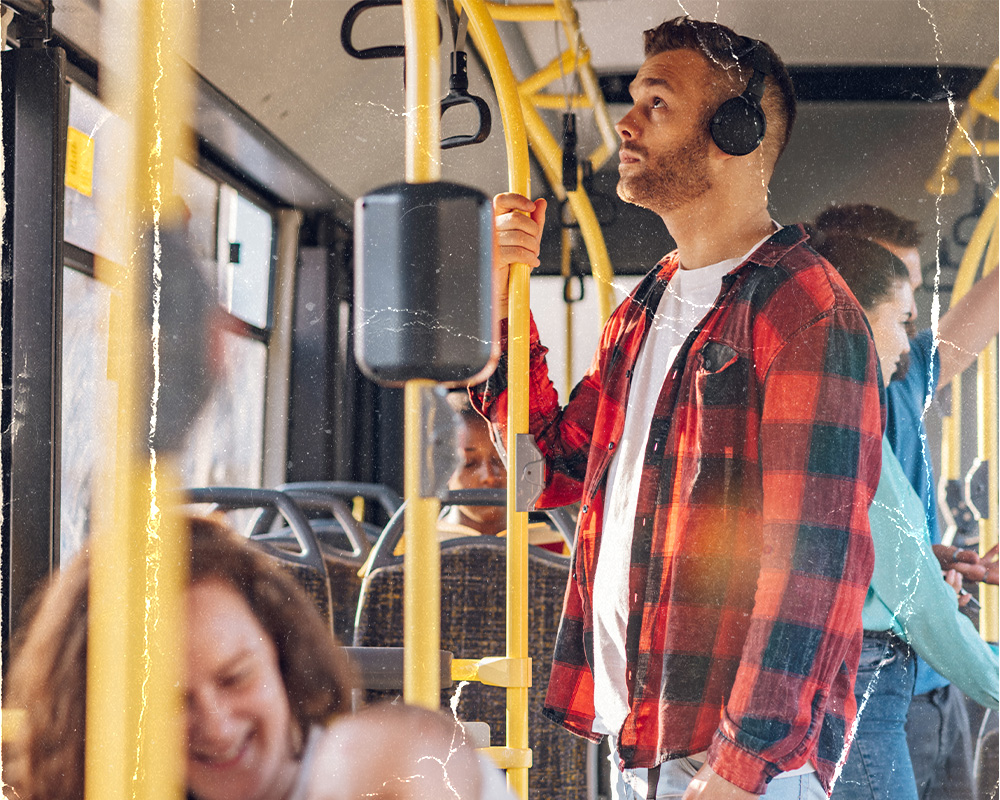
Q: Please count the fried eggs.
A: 0